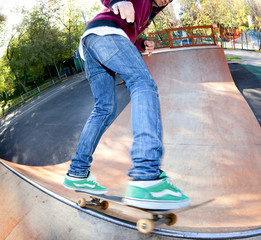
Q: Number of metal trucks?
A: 2